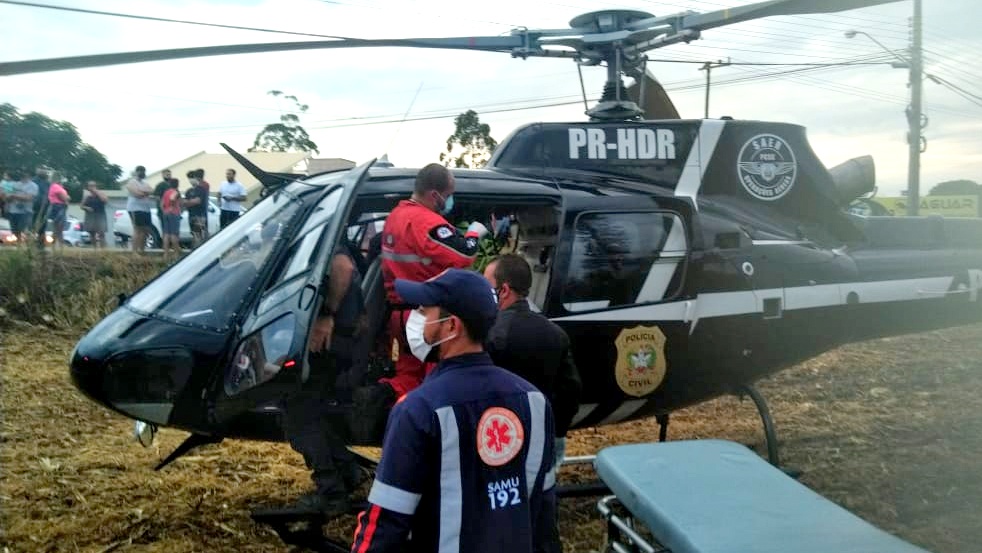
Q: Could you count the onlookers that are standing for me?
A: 11